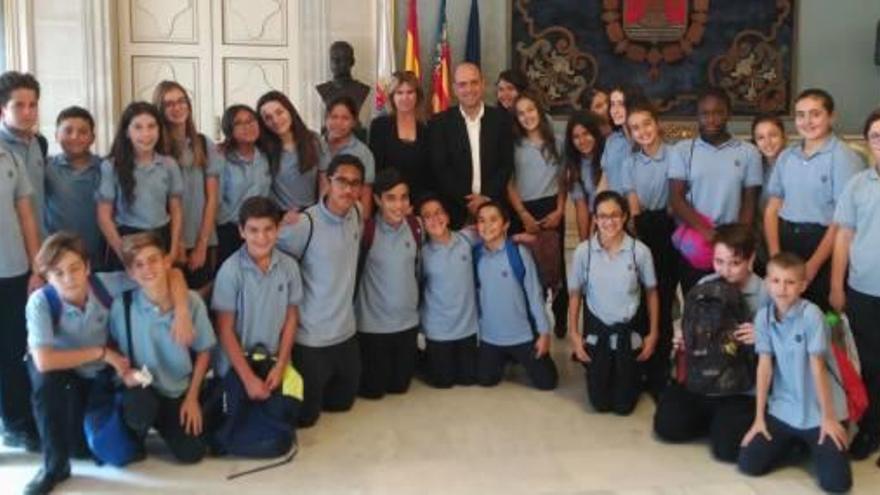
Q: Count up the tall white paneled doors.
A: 2